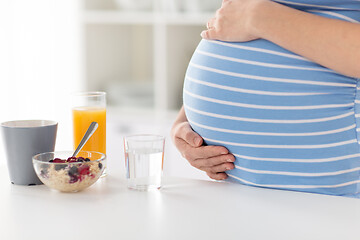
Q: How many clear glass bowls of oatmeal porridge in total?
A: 1